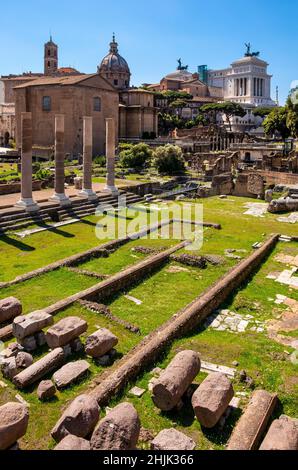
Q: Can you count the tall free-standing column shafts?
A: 4